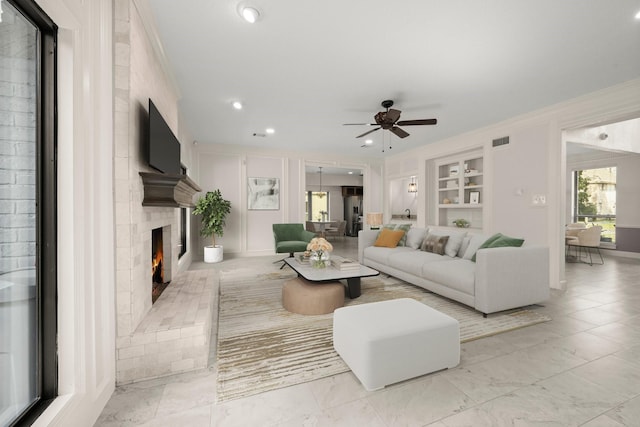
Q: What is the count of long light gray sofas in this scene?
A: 1